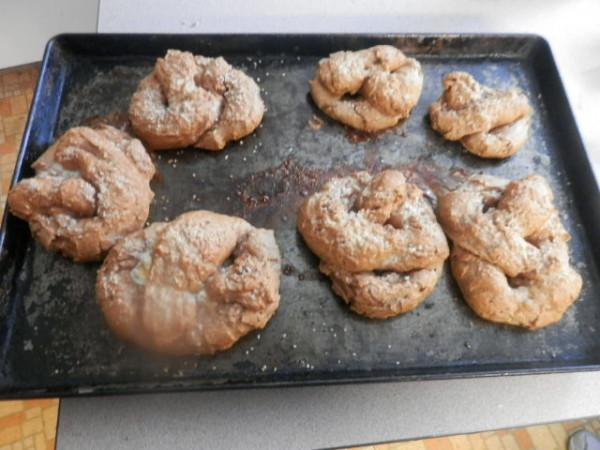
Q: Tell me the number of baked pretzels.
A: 7